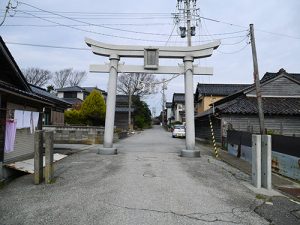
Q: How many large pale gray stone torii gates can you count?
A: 1